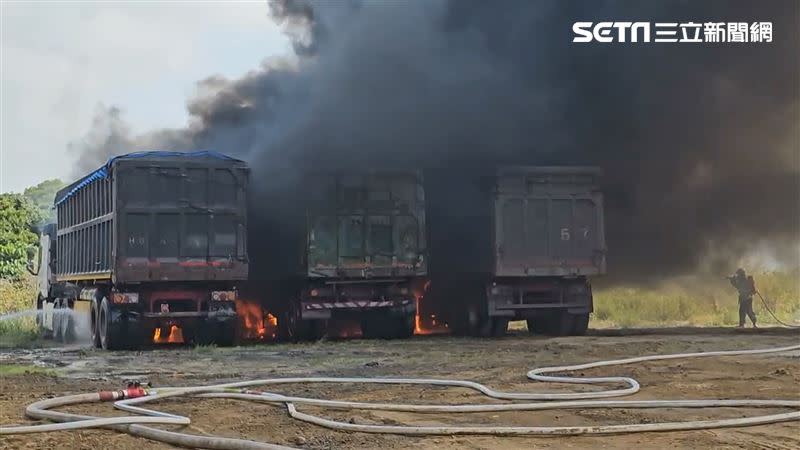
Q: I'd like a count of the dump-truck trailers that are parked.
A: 3